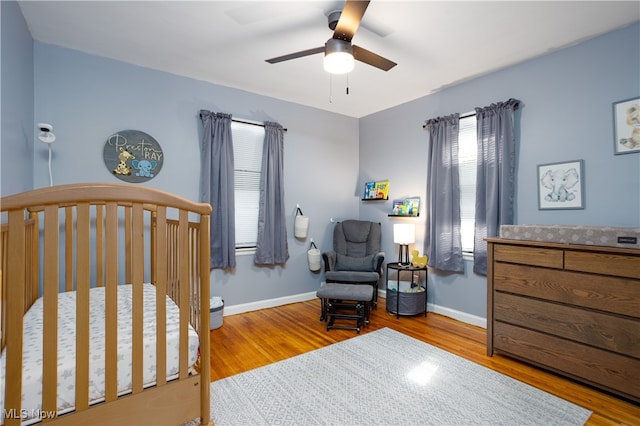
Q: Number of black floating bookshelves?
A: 2